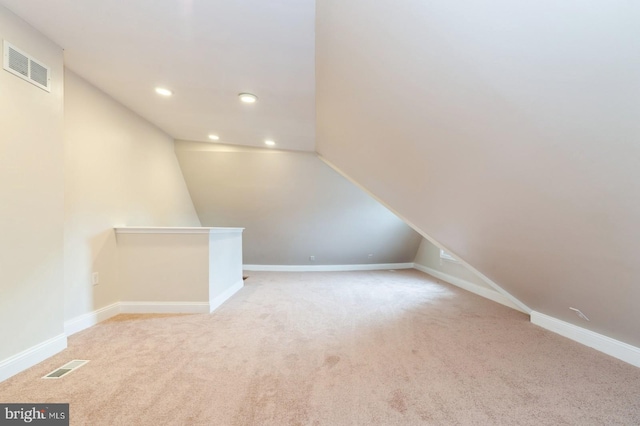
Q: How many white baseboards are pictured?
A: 7